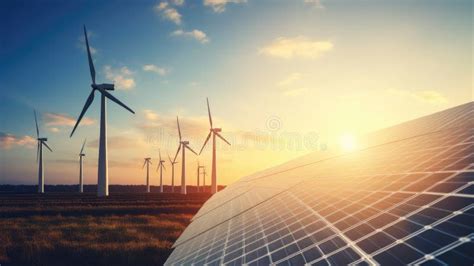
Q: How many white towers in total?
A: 10